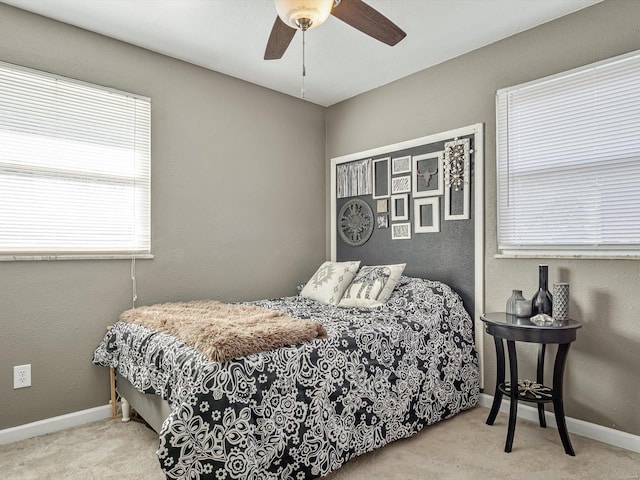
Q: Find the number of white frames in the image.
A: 8